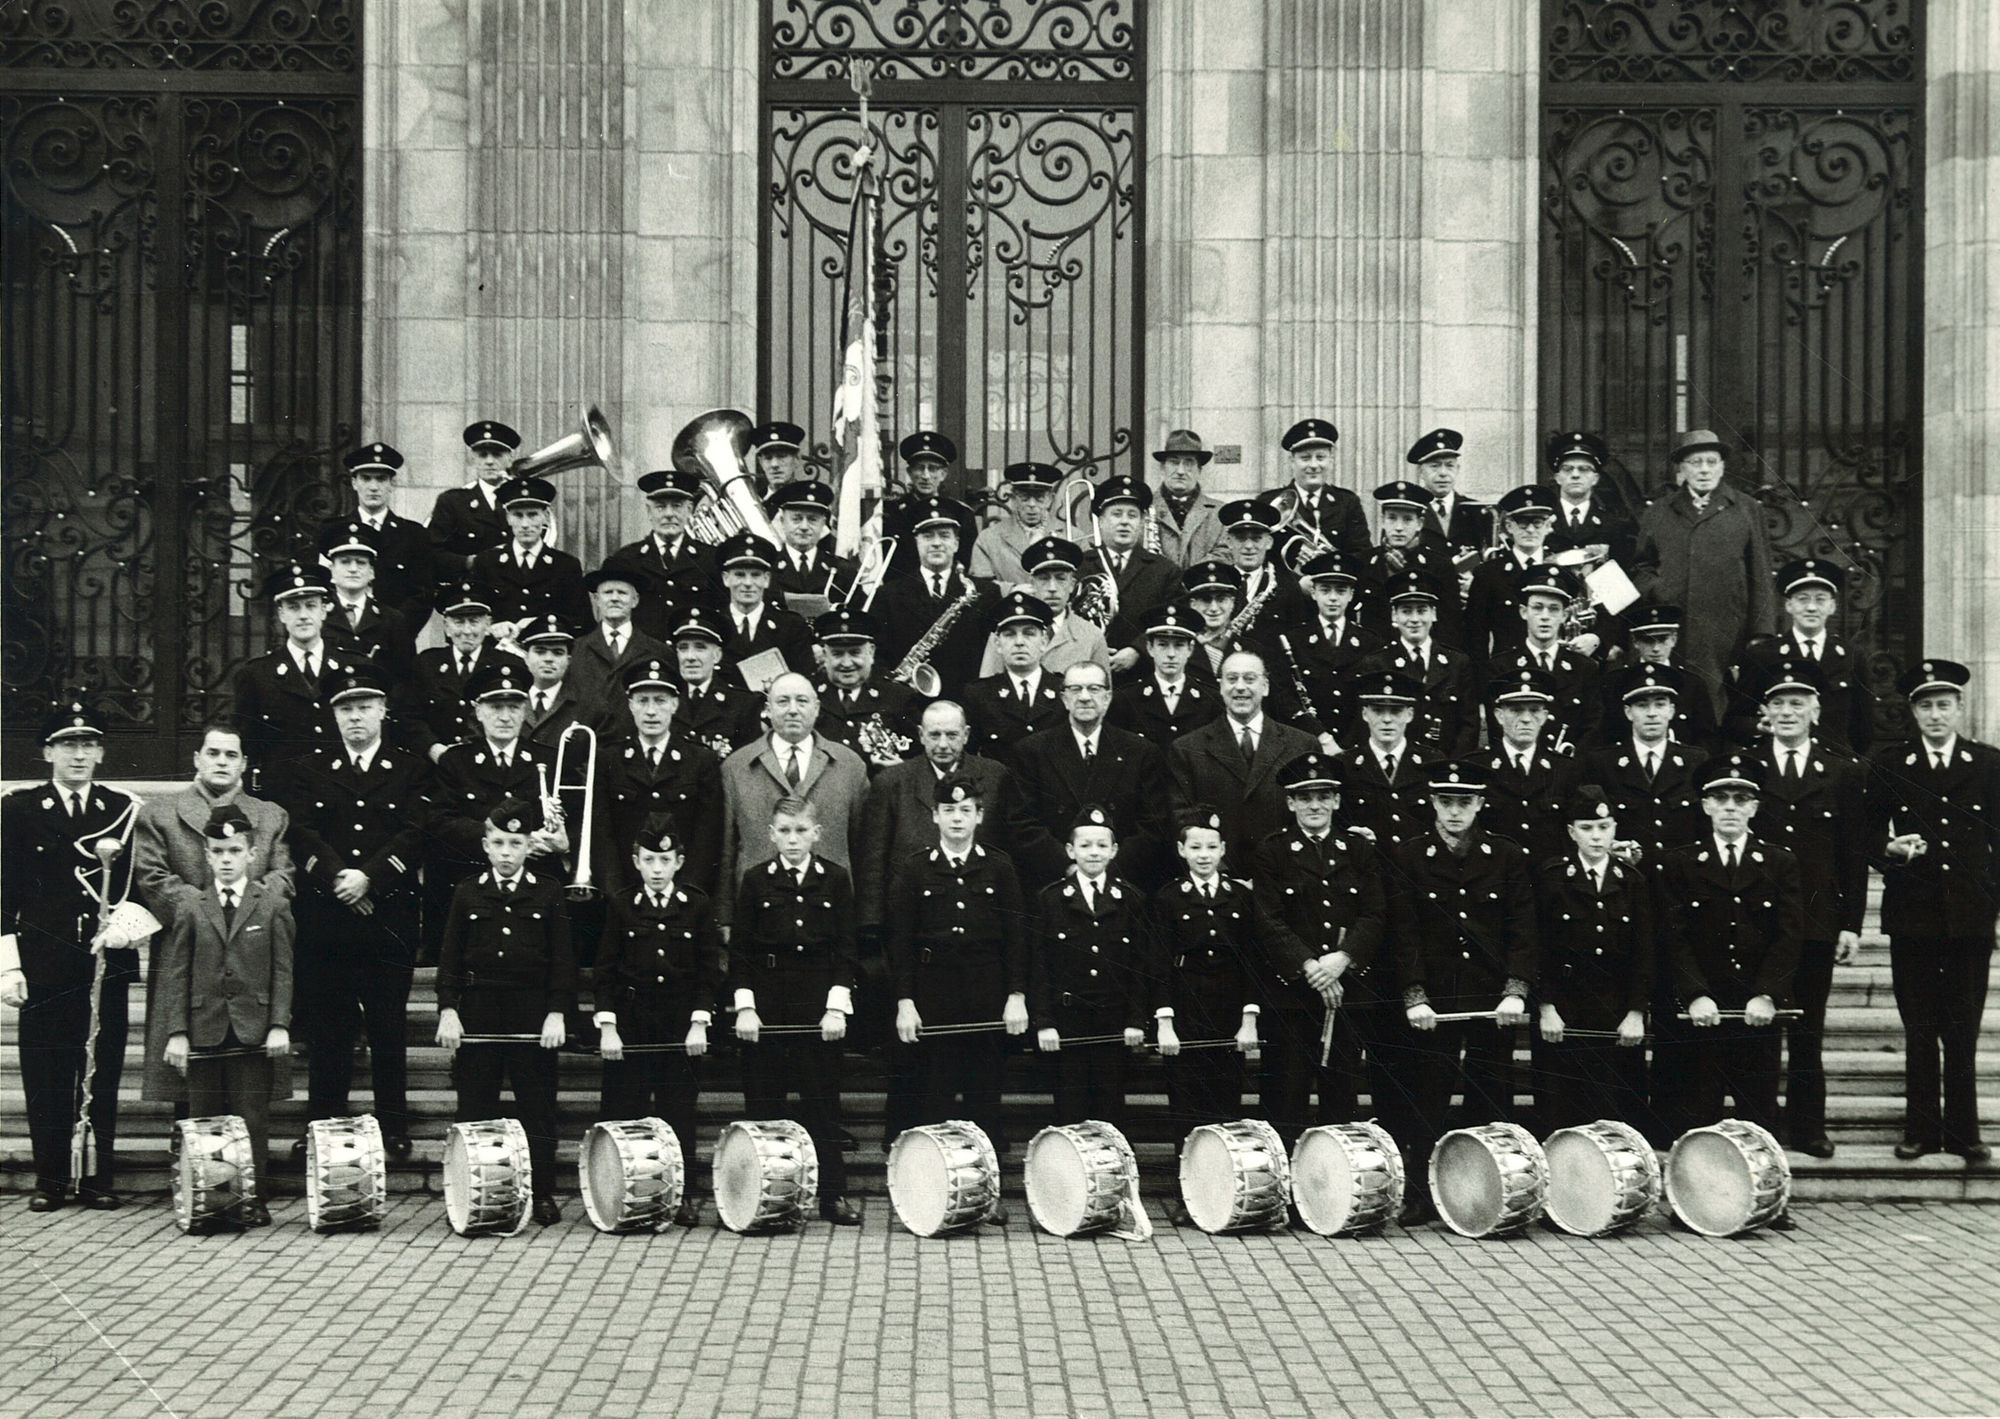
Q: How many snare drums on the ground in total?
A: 12